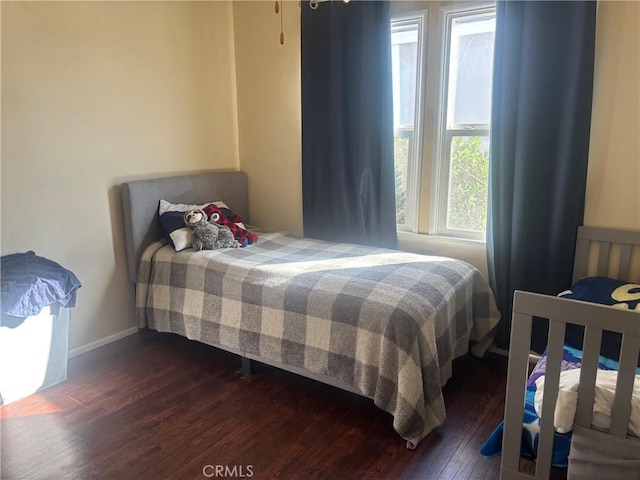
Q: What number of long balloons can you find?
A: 0